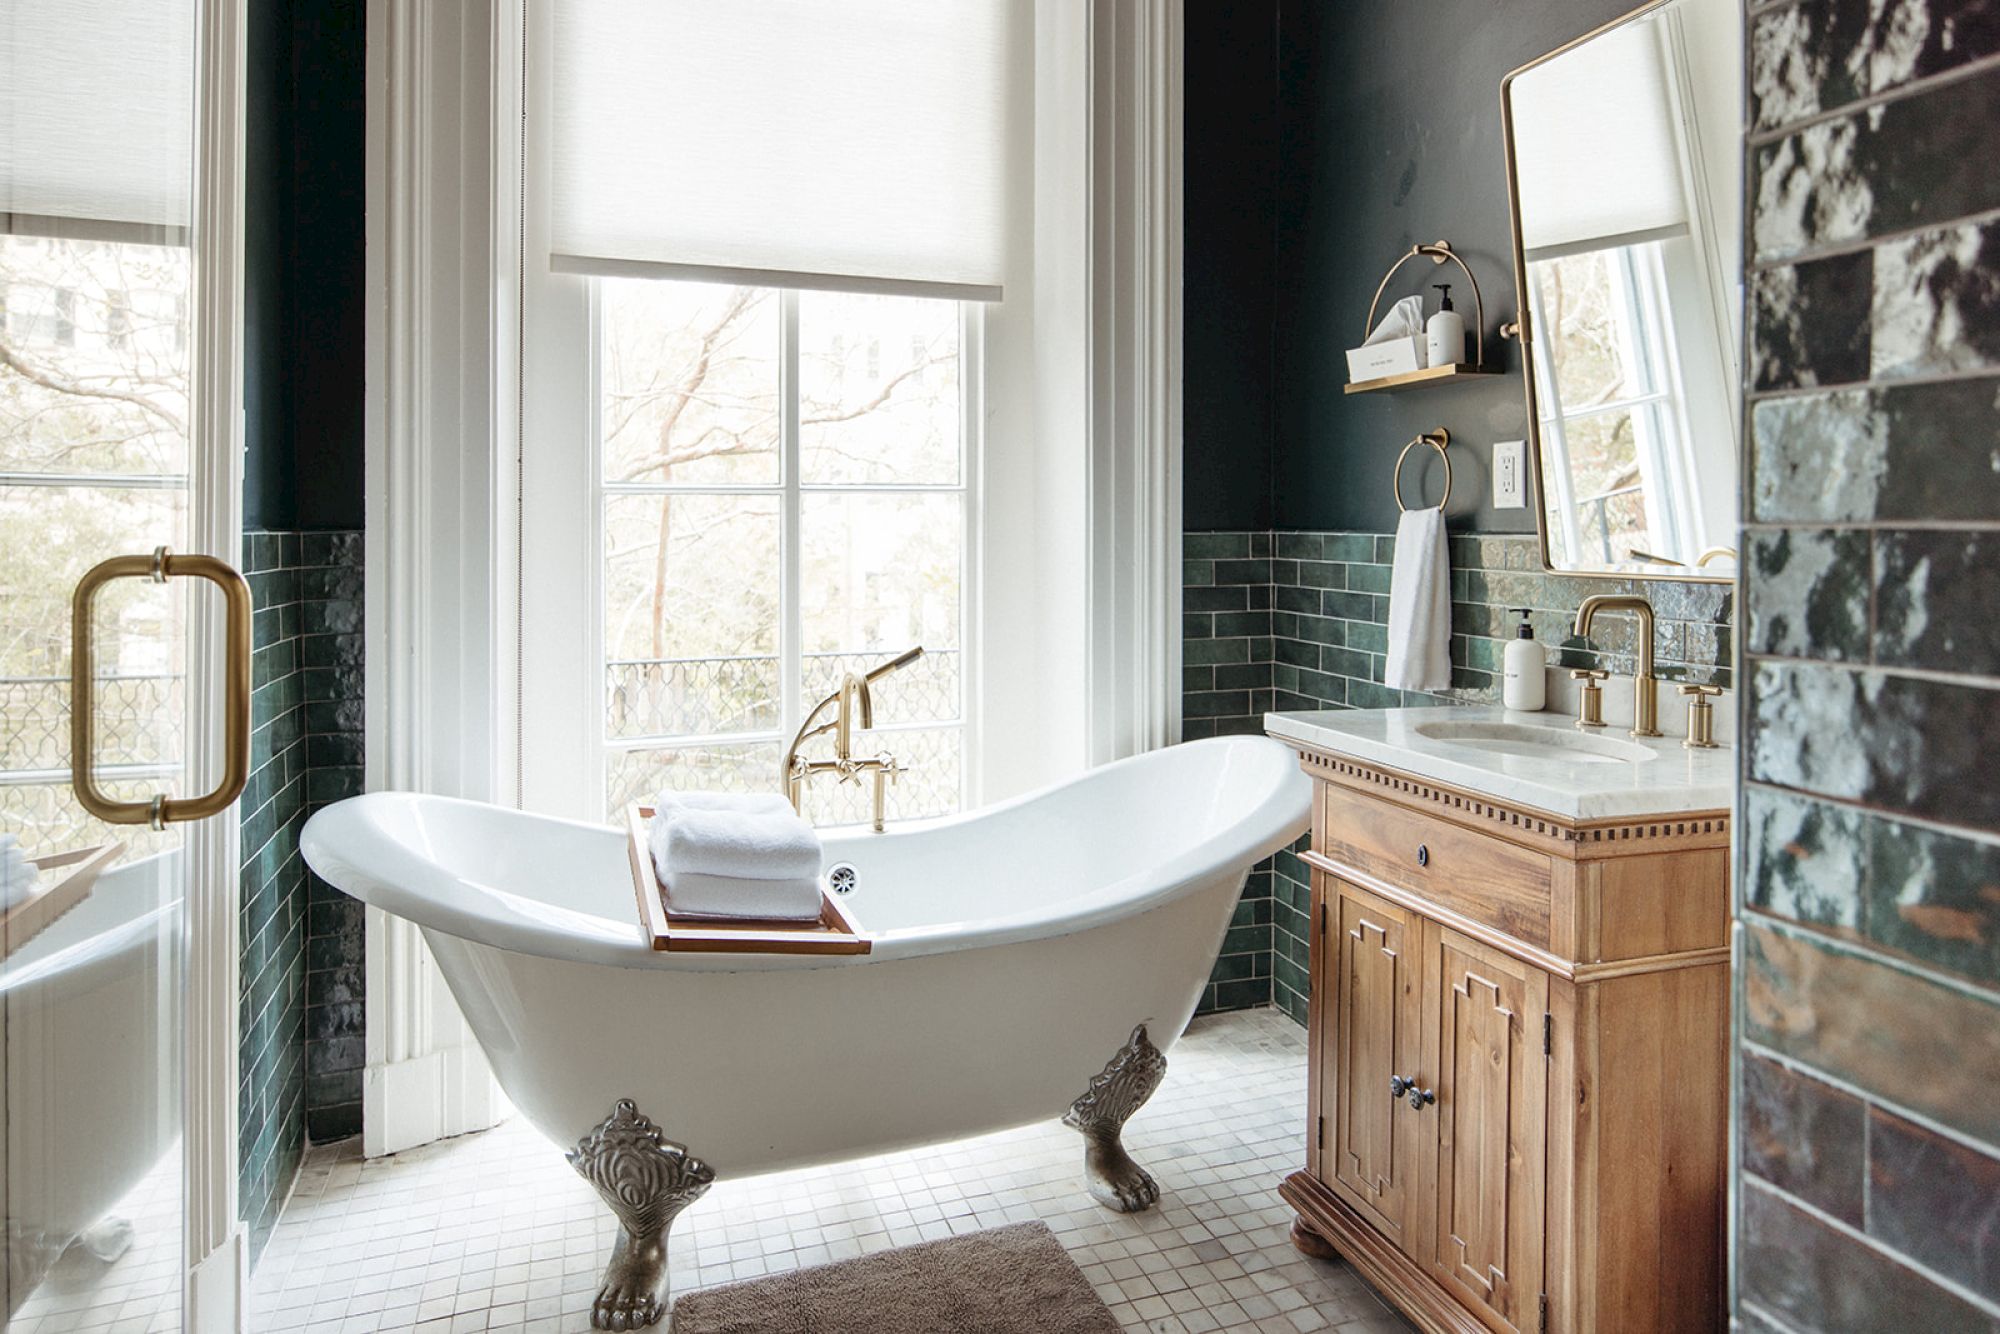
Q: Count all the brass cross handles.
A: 5